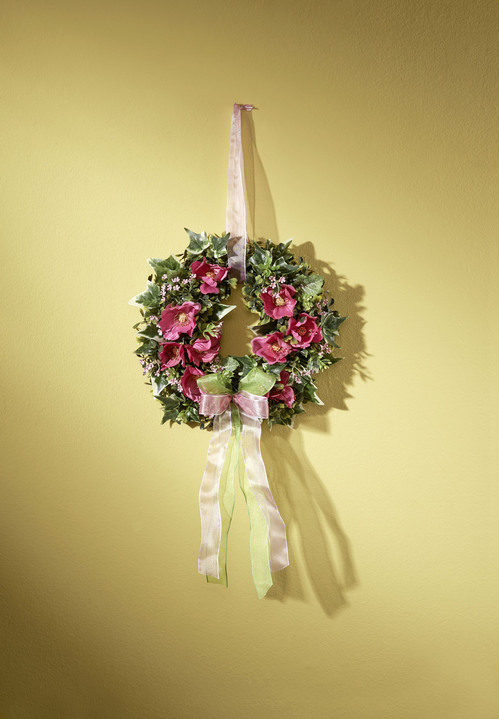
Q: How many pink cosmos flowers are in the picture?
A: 9